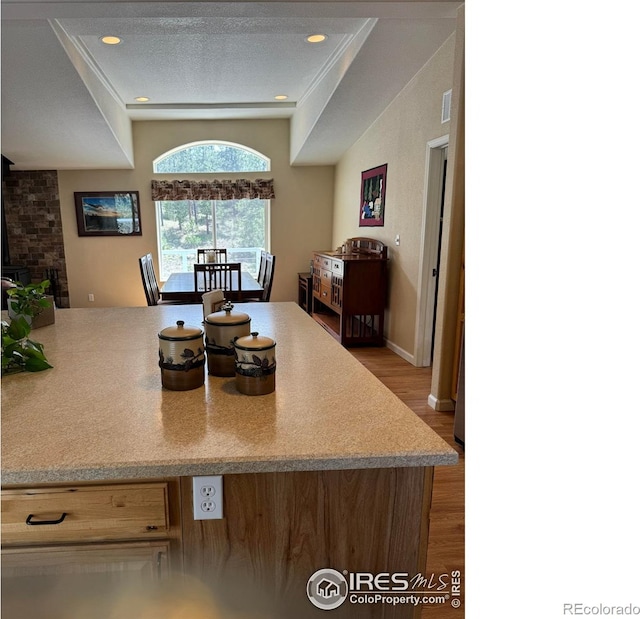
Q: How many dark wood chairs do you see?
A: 6